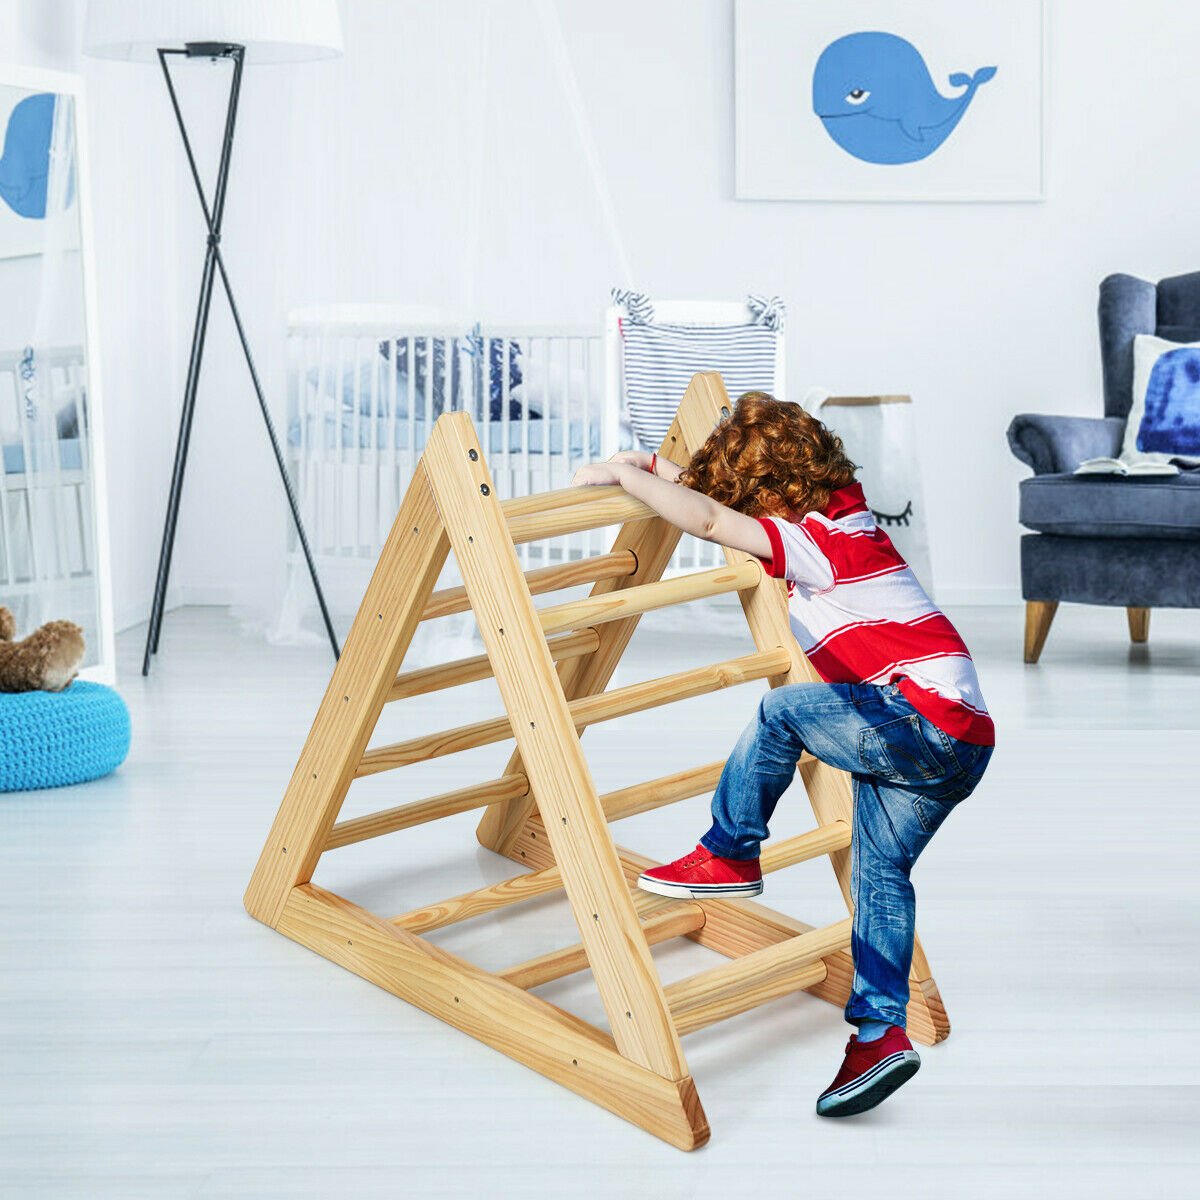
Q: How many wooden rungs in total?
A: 14